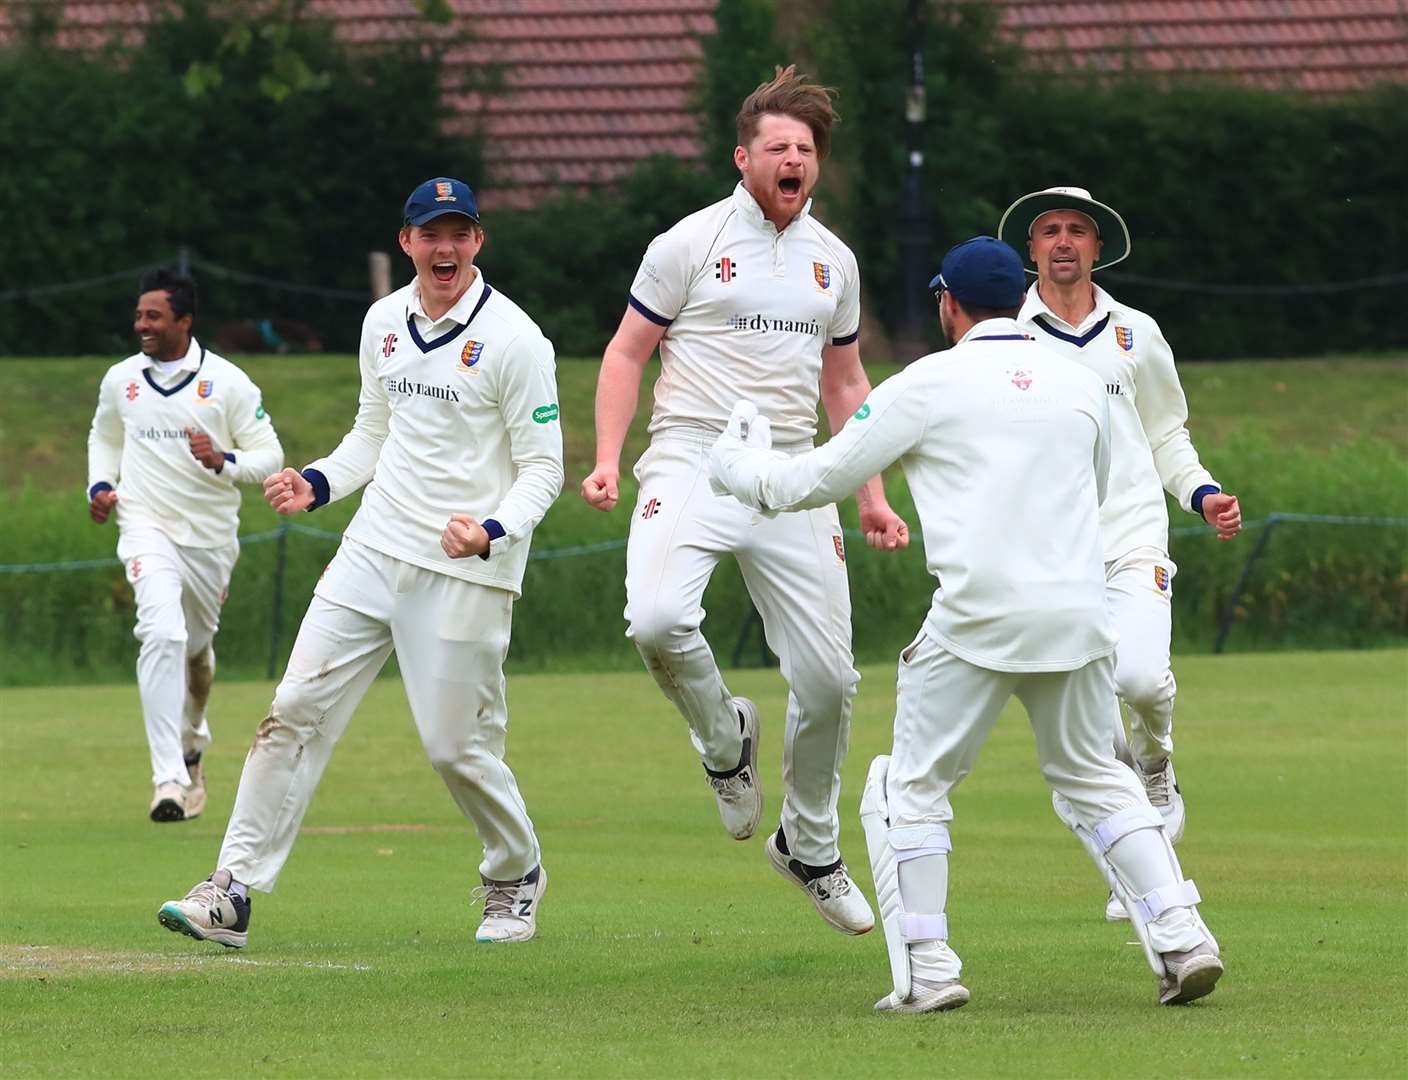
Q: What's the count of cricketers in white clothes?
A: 5